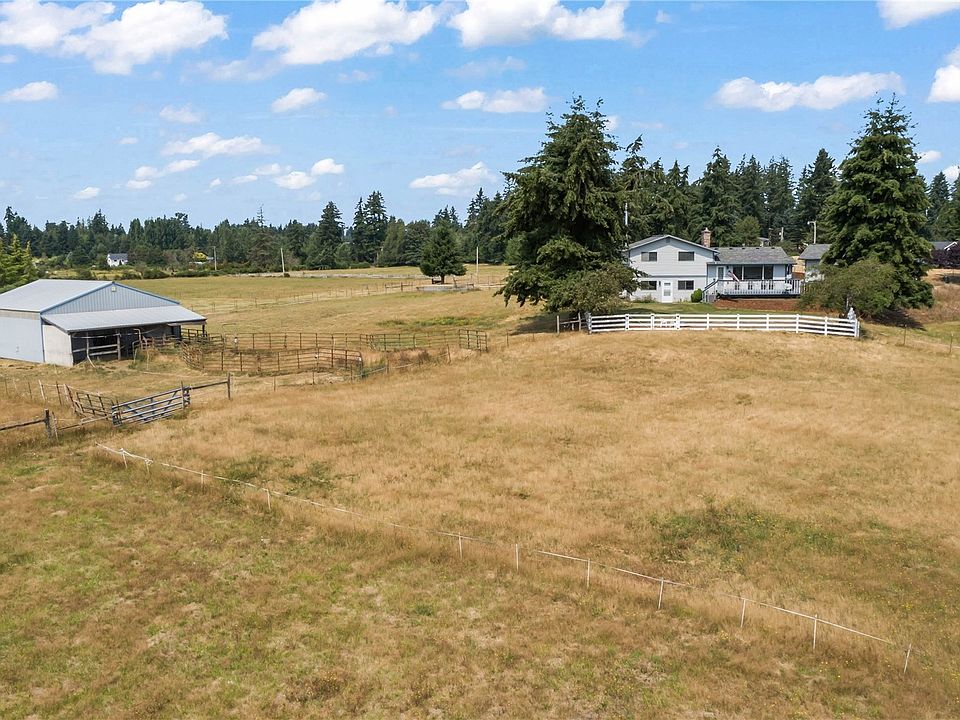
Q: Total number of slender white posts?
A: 11